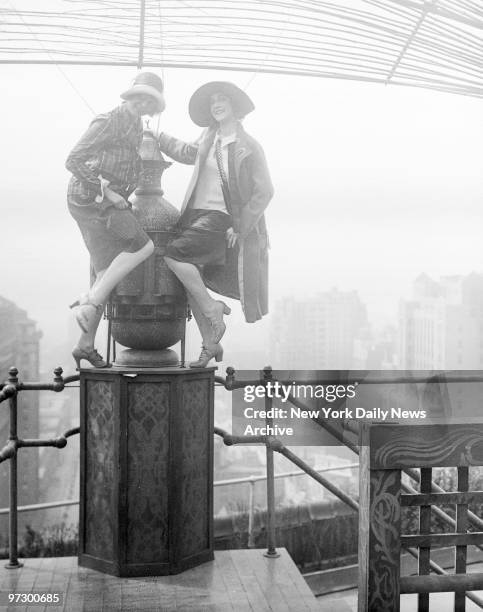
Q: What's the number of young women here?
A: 2